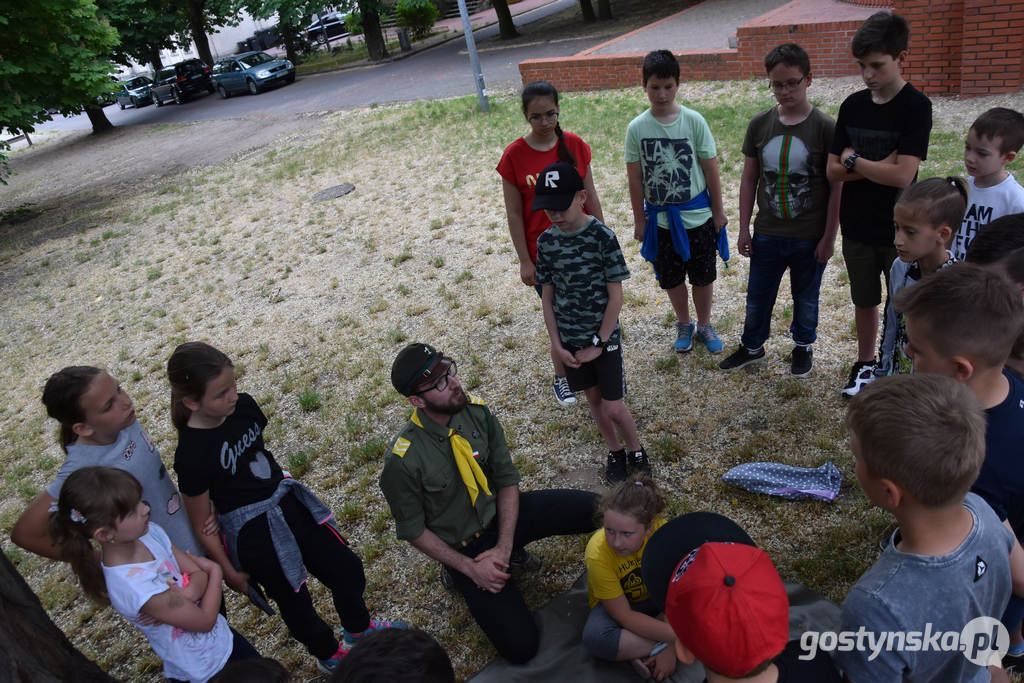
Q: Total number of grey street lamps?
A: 1